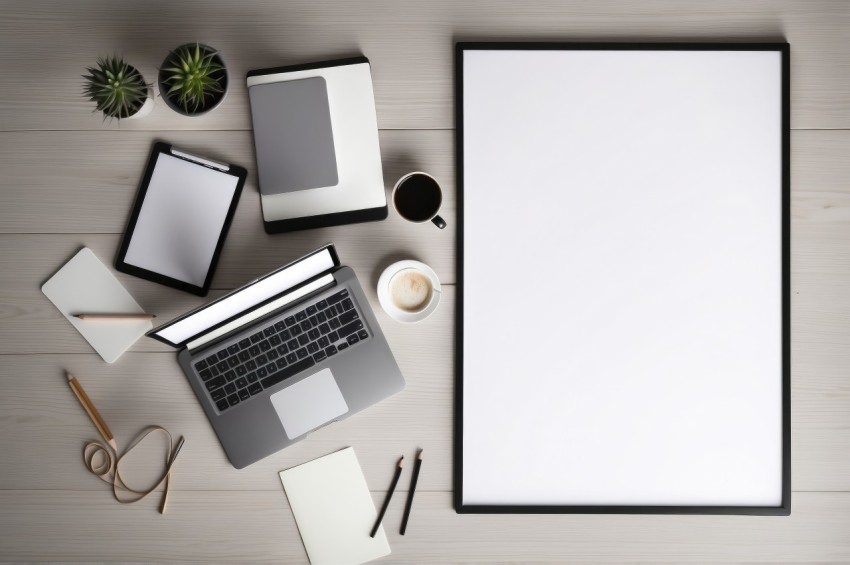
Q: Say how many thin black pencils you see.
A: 2